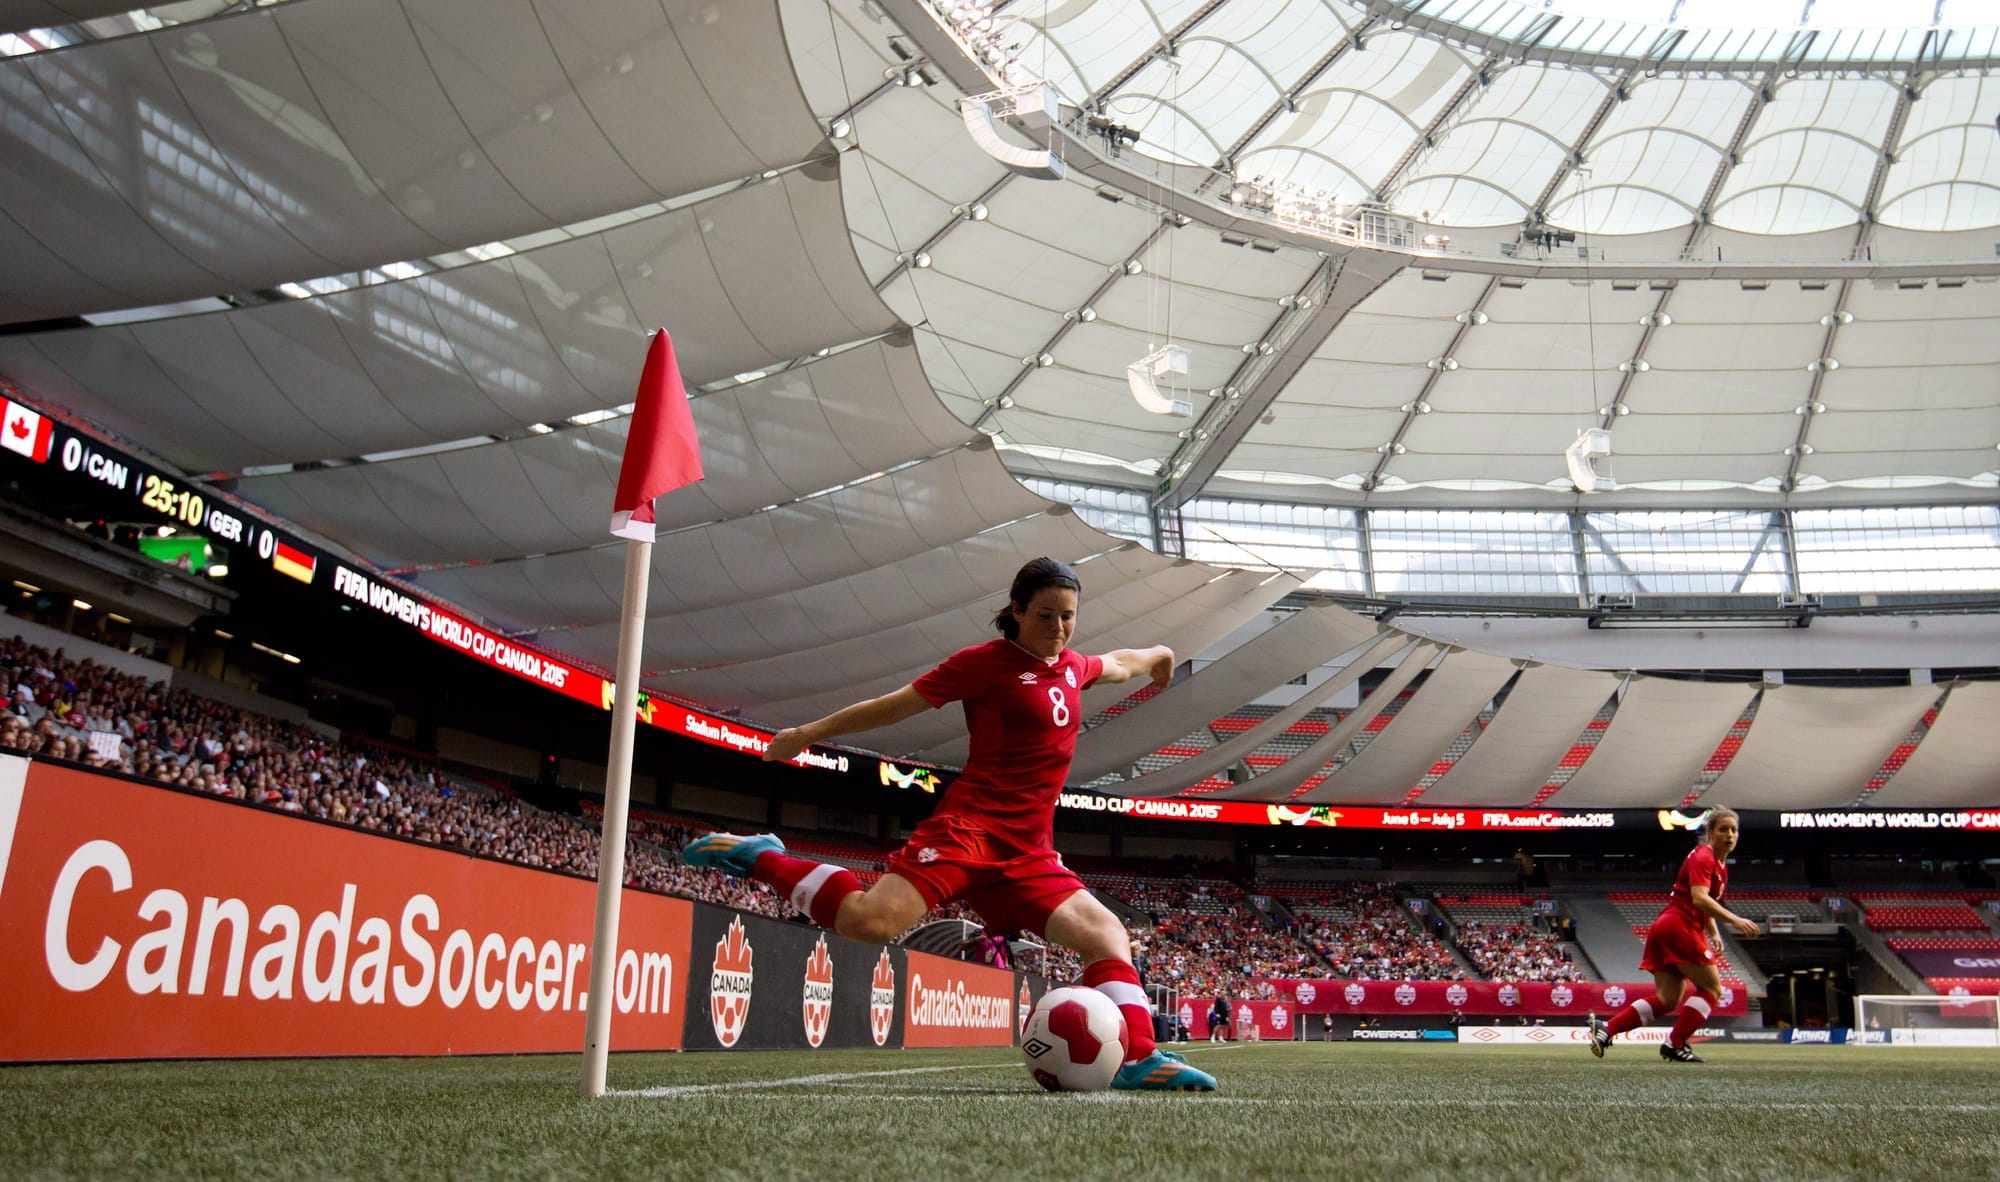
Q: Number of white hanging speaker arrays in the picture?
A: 3